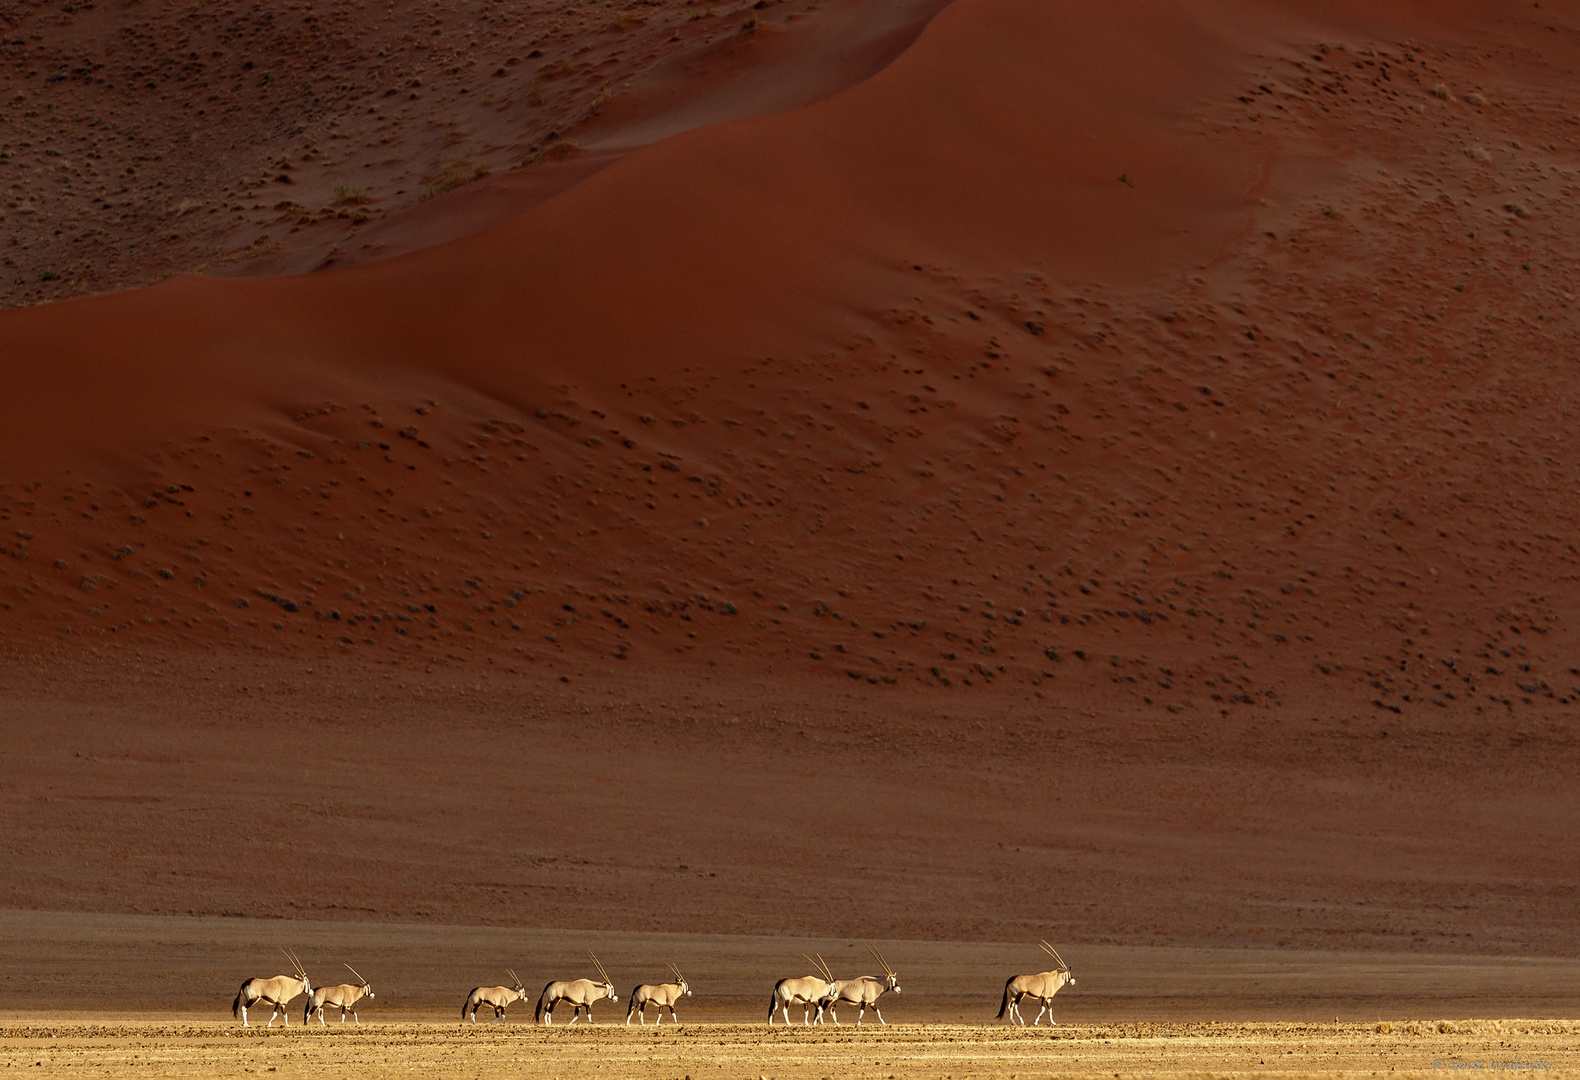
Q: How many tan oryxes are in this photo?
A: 8